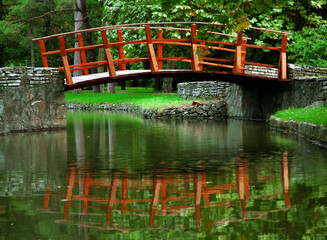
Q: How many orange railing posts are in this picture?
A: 12